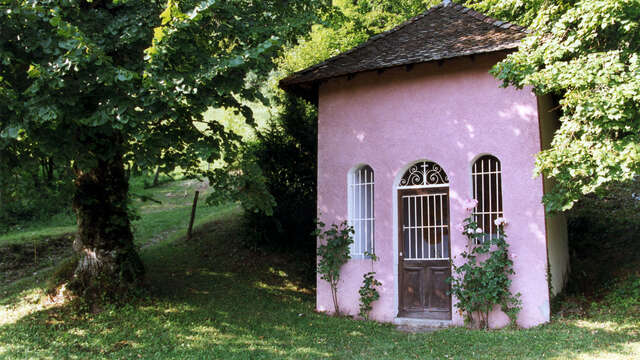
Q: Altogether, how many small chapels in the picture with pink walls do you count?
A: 1